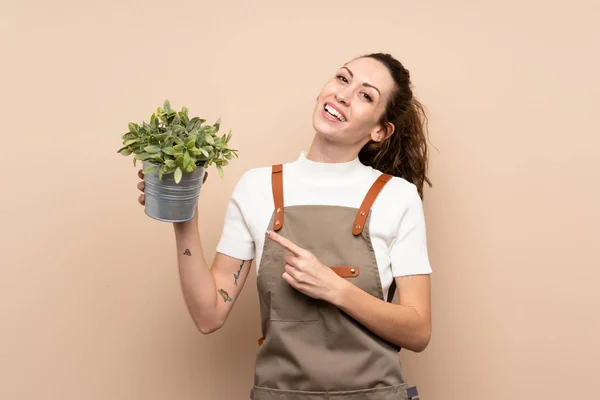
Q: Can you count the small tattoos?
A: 3